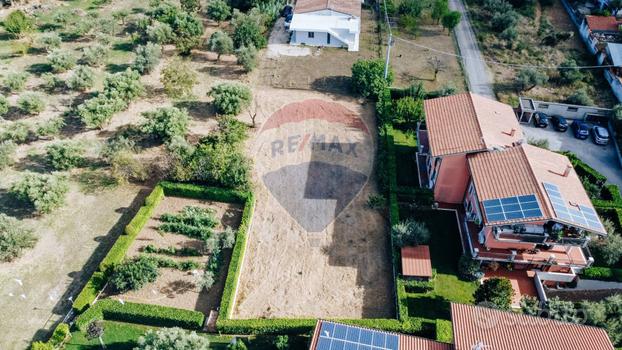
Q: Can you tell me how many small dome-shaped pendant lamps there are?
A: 0